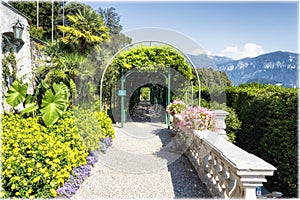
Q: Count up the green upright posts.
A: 2